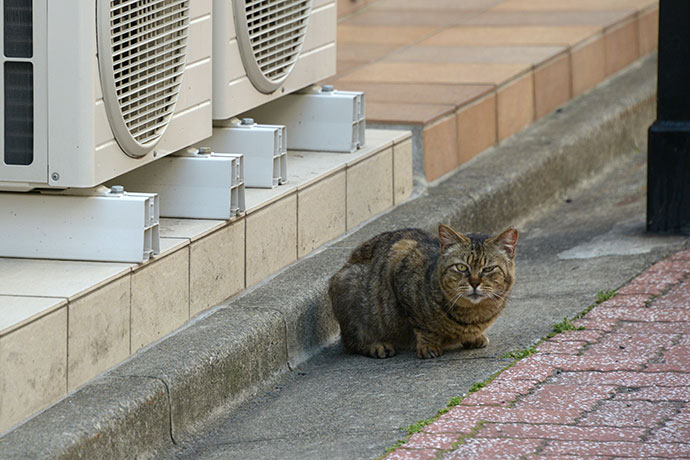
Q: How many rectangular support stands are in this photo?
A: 4